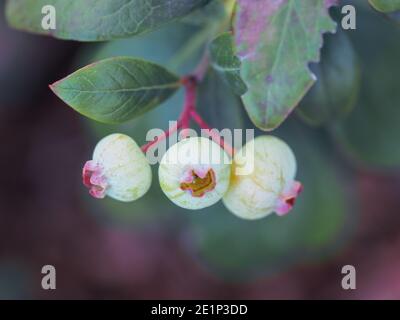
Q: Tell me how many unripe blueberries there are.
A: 3